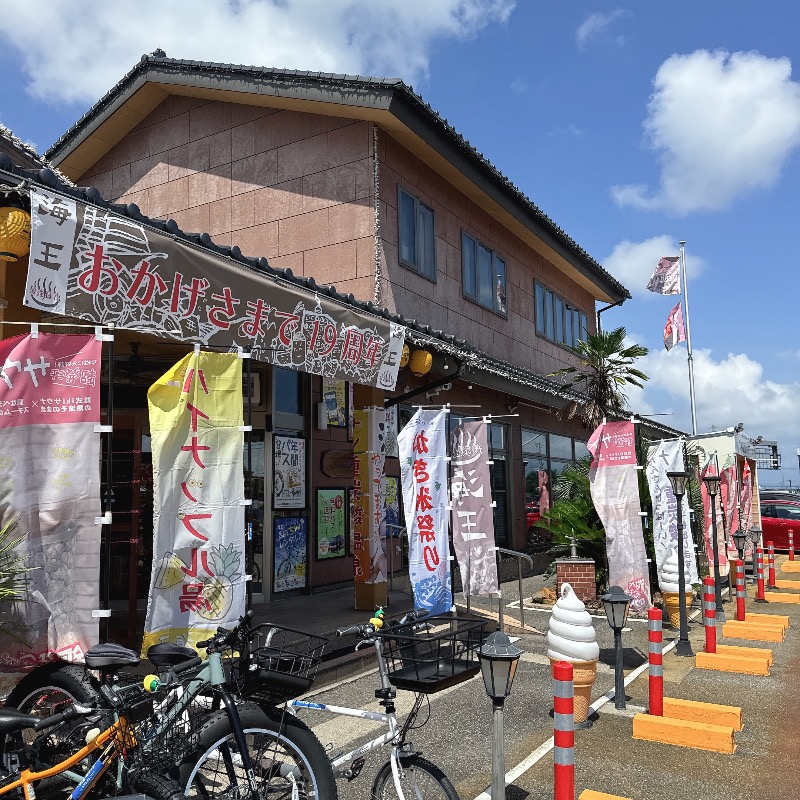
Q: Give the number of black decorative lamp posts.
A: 6